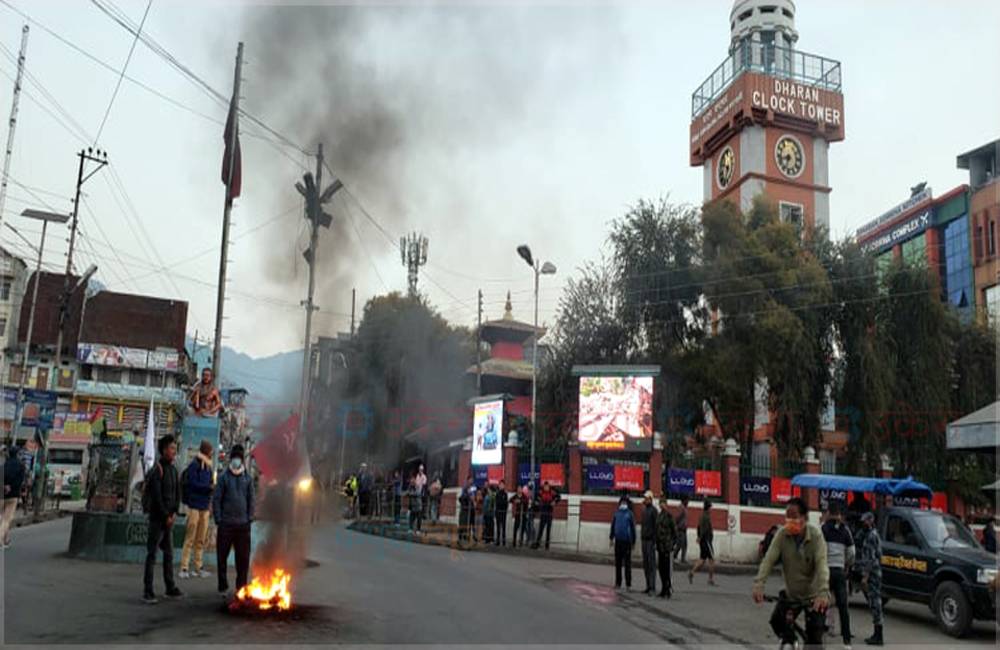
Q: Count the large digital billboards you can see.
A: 2